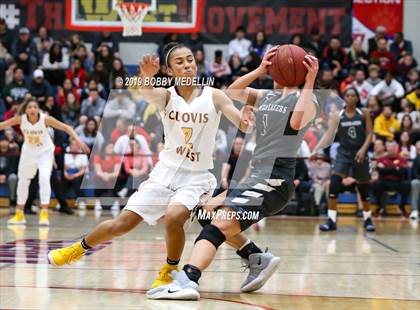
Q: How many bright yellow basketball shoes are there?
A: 4